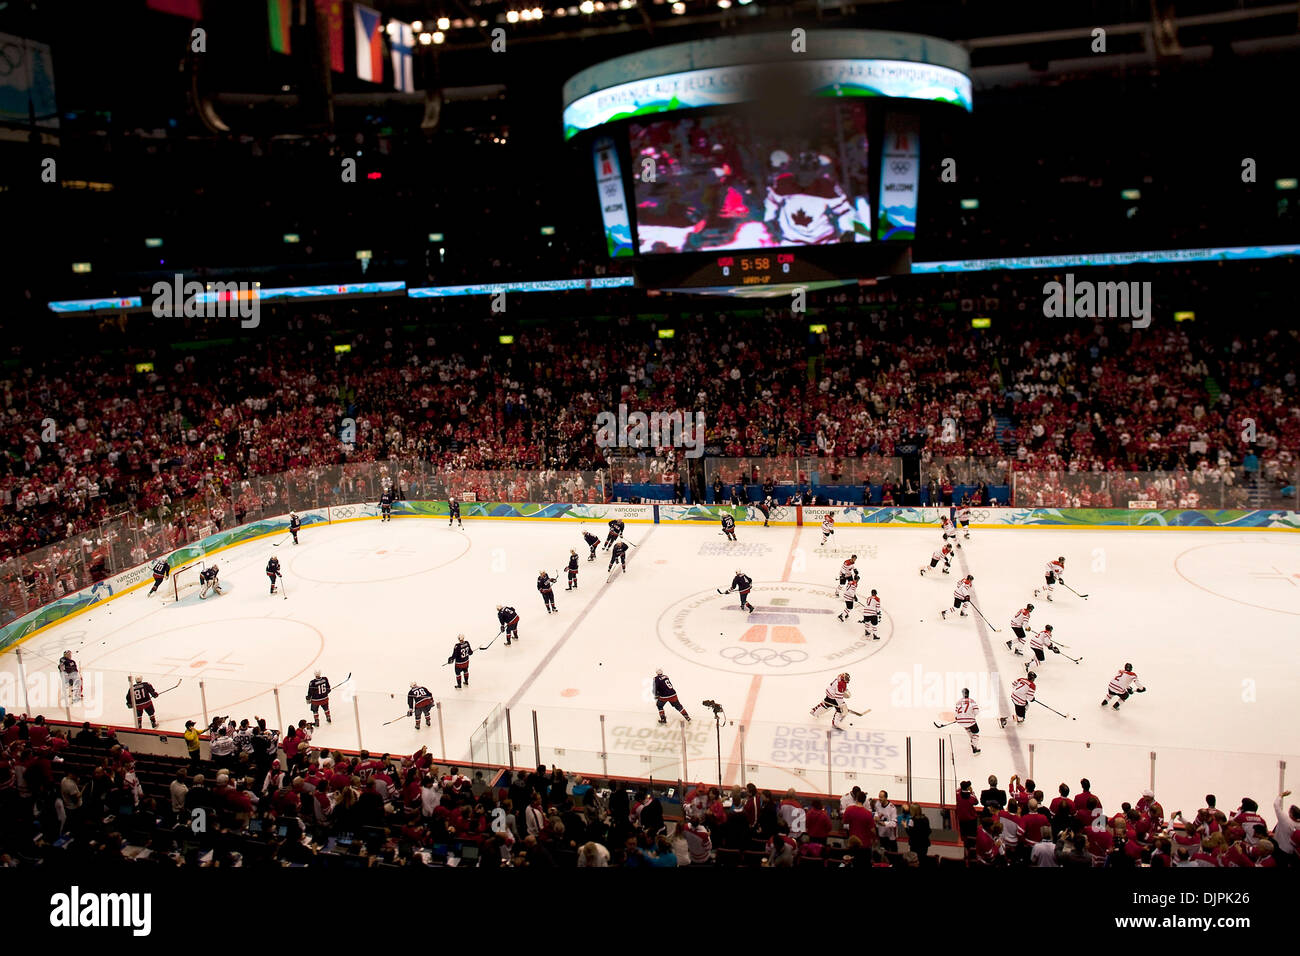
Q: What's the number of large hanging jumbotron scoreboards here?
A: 1